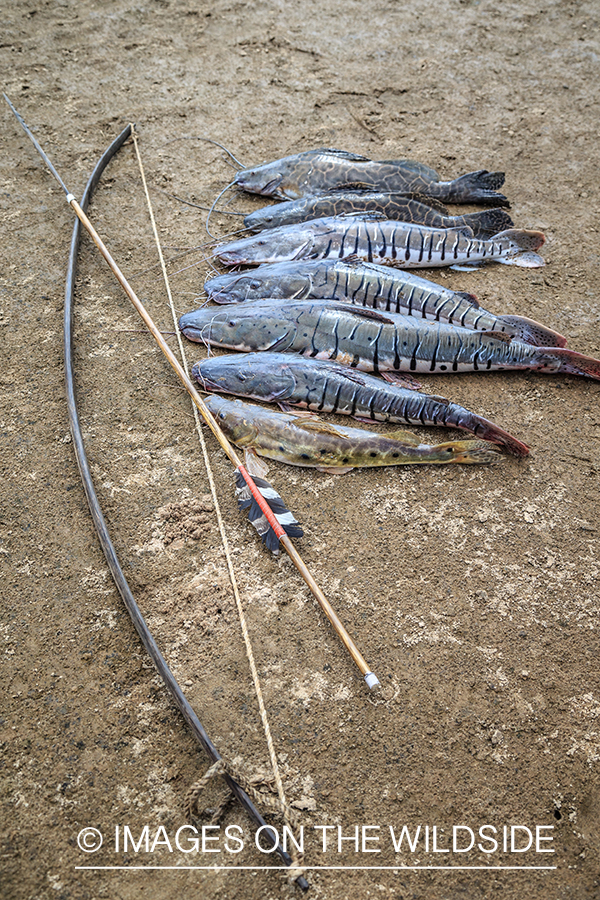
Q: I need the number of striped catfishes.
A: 4